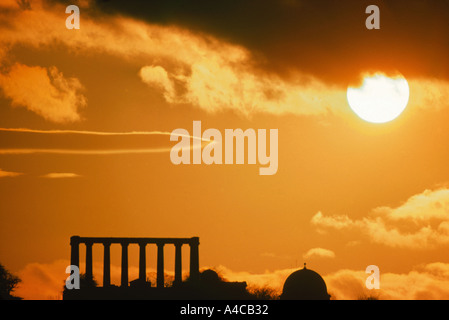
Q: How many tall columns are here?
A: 8